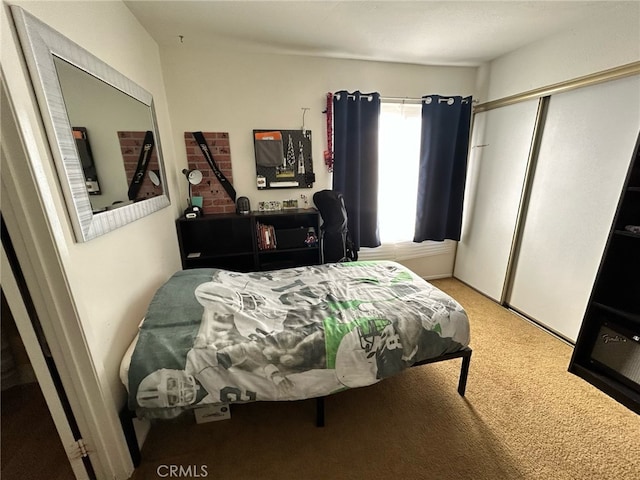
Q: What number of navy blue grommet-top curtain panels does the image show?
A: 2